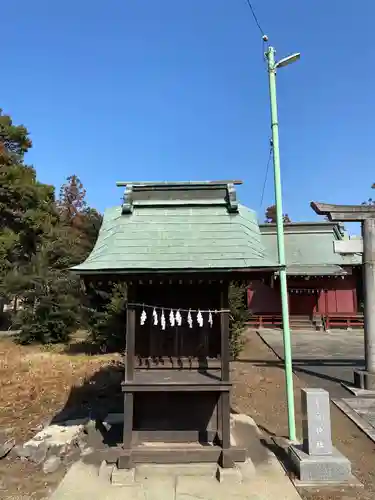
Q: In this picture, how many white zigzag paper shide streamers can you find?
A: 8